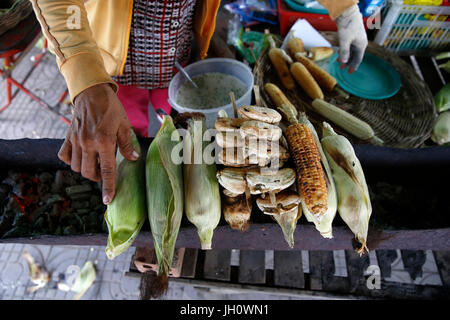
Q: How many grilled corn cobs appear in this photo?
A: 1